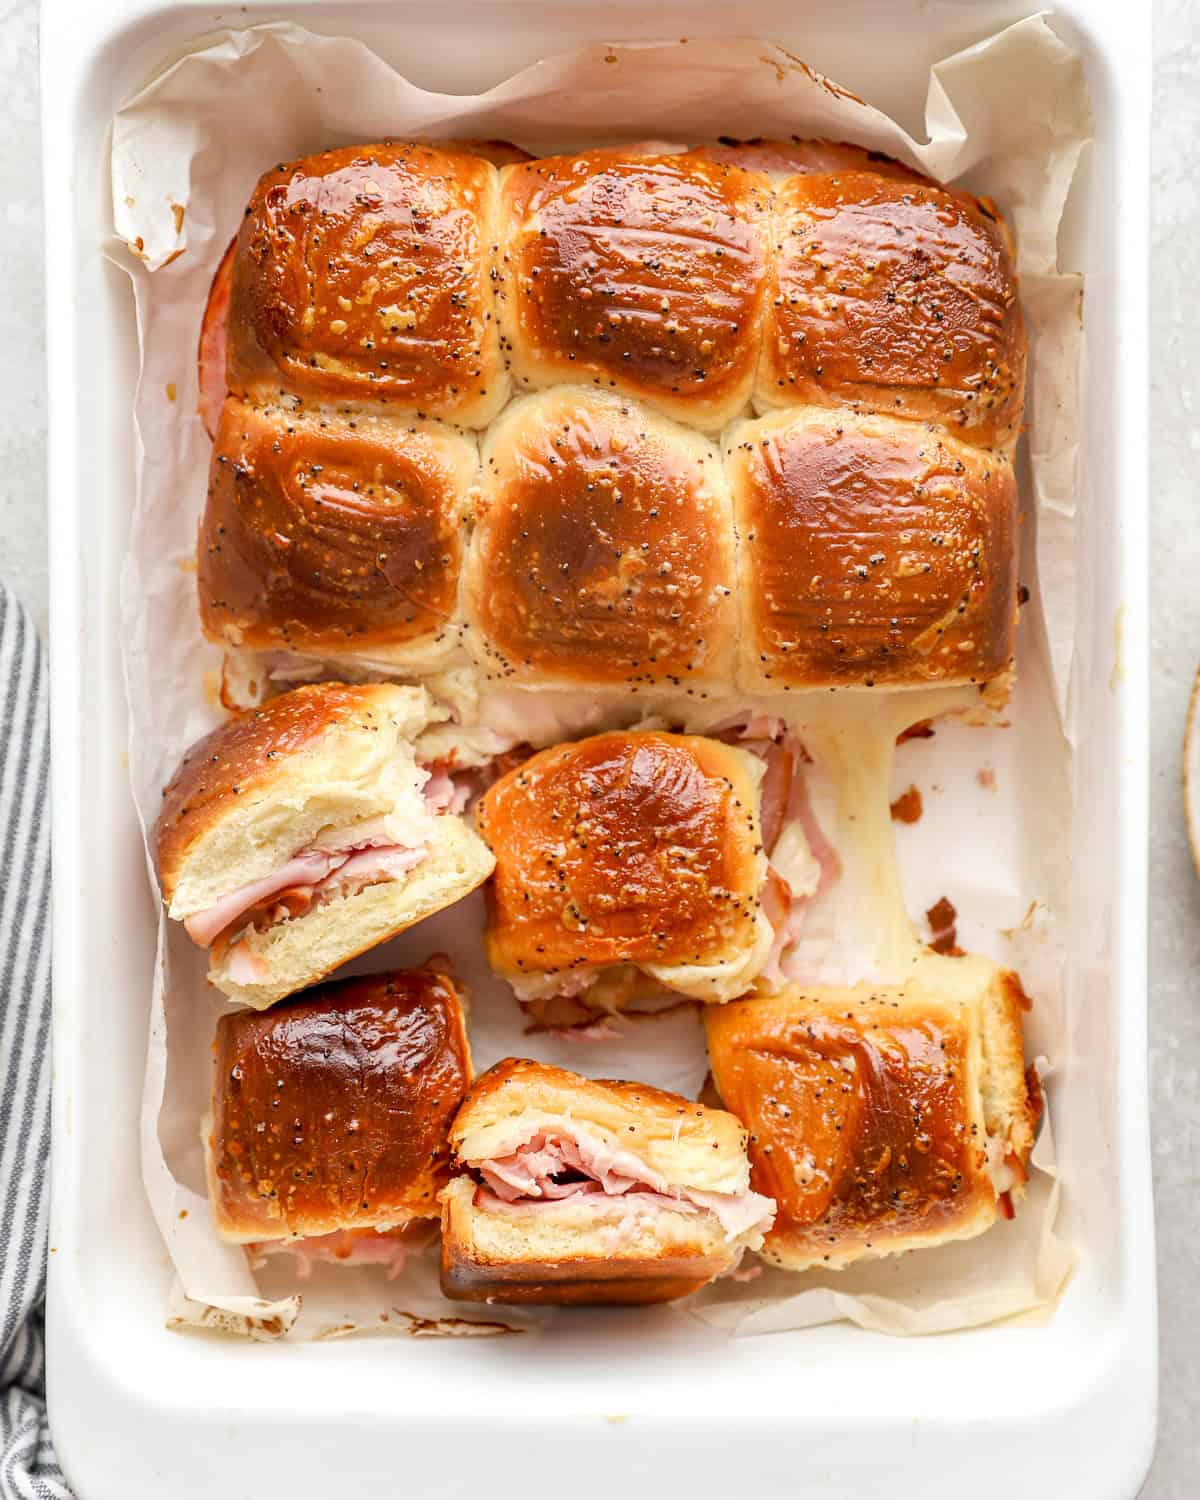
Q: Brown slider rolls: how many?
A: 11